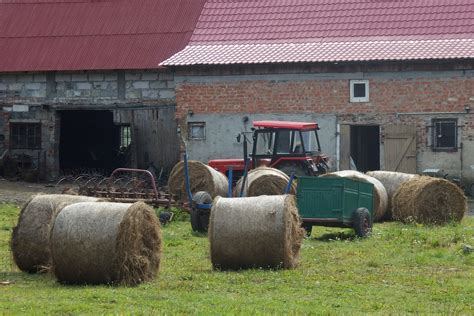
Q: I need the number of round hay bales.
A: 8